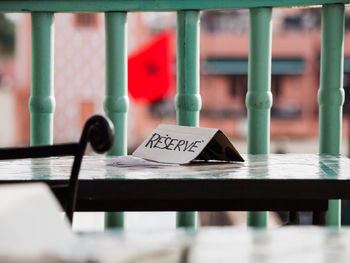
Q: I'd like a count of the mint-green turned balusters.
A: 5